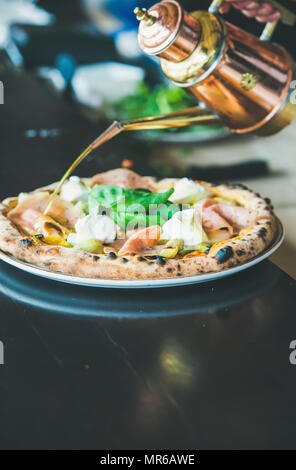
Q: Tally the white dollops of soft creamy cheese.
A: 4